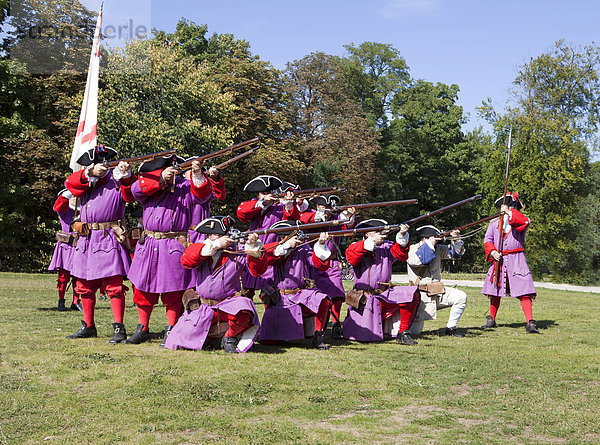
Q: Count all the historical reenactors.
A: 12